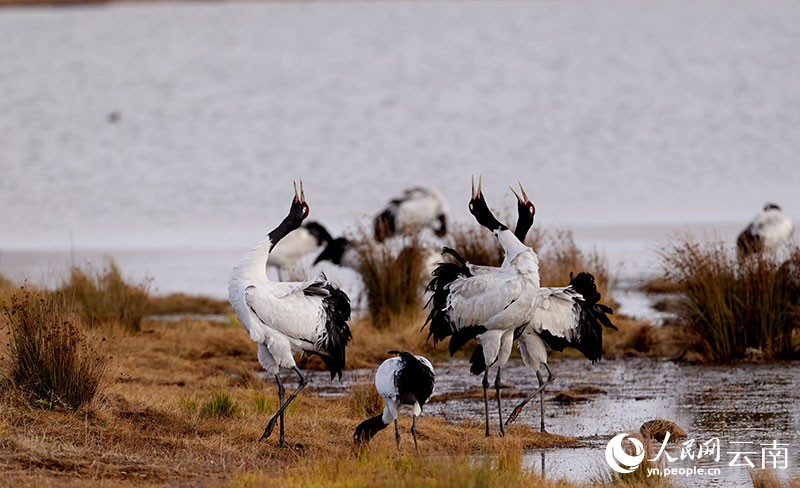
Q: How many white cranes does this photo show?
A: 8